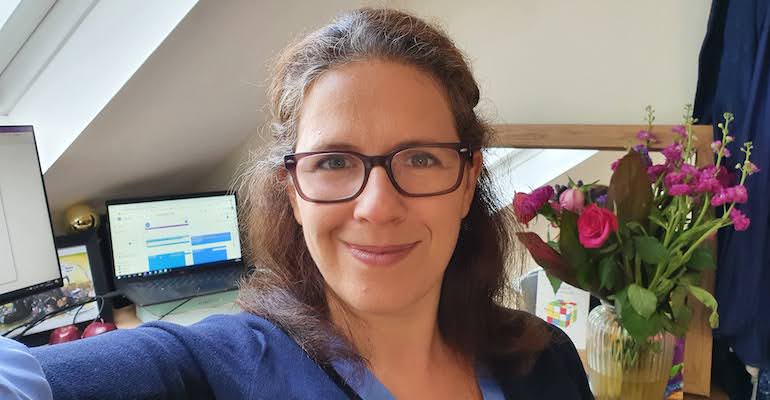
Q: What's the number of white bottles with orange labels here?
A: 0